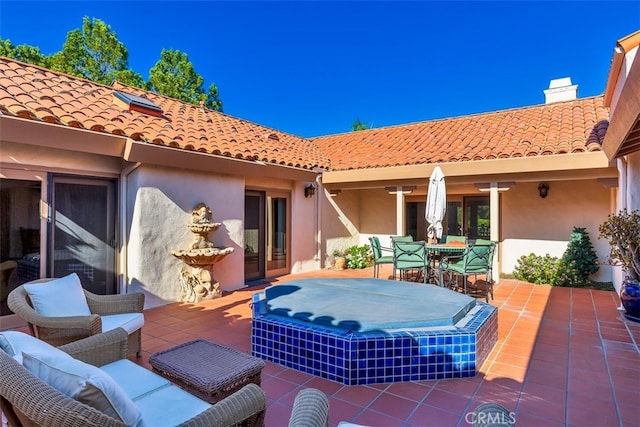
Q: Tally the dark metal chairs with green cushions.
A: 6